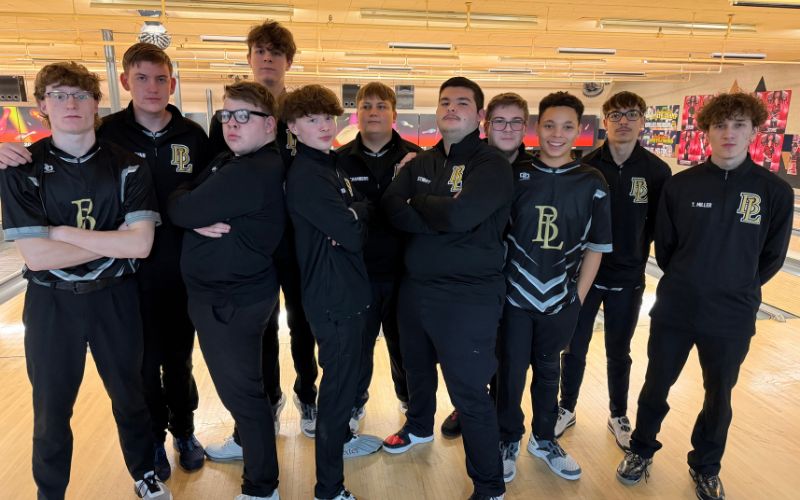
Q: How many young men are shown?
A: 11